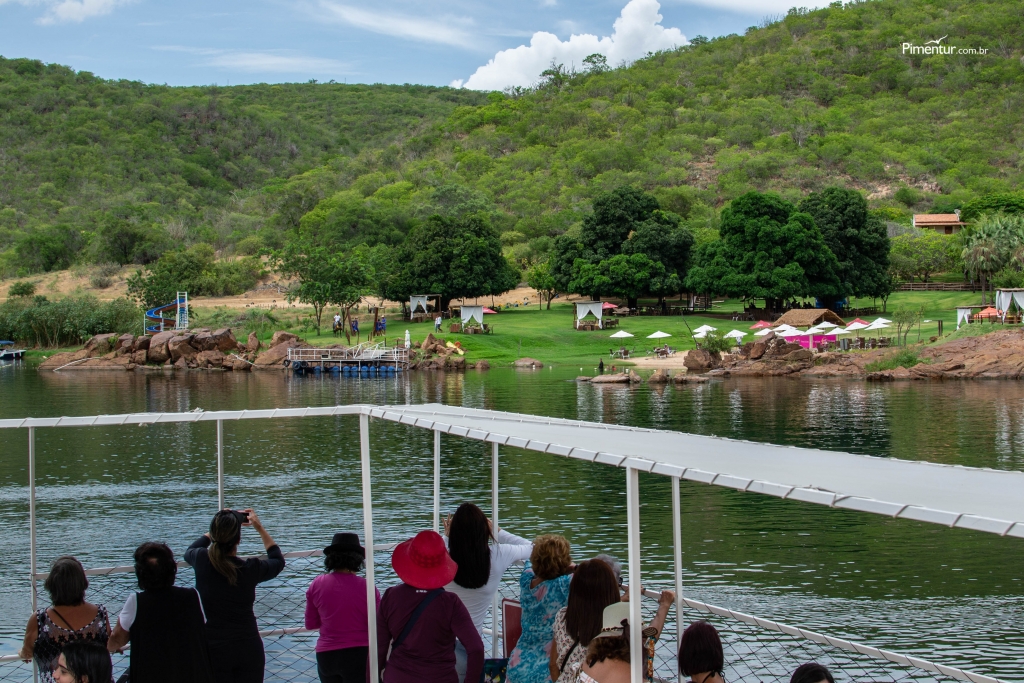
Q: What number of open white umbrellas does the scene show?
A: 14